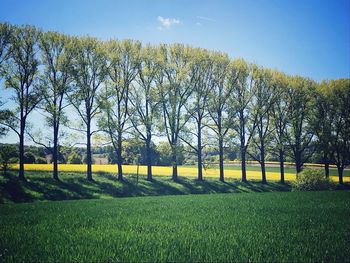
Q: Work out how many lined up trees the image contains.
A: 14